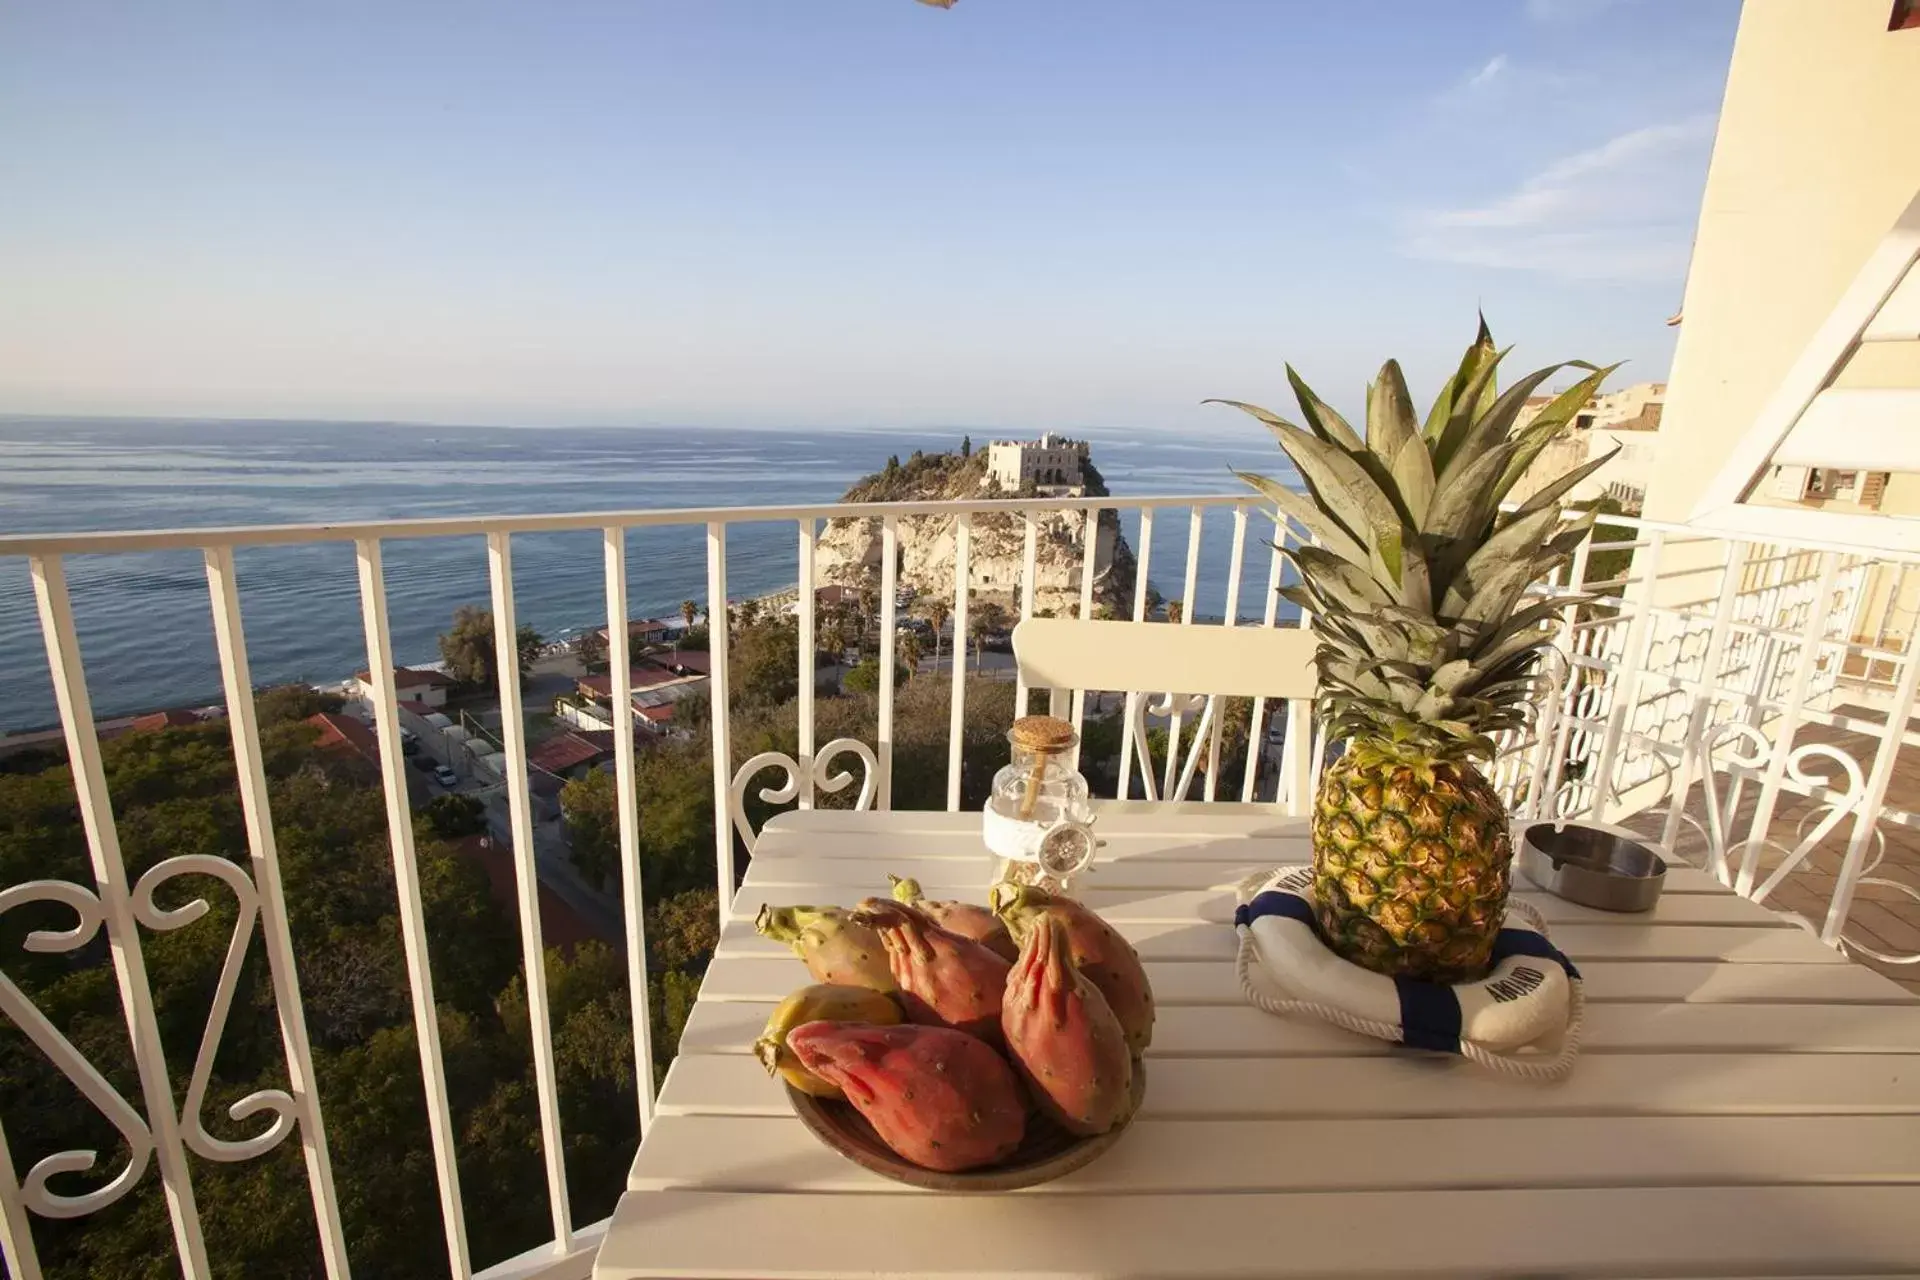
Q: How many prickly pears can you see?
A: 7